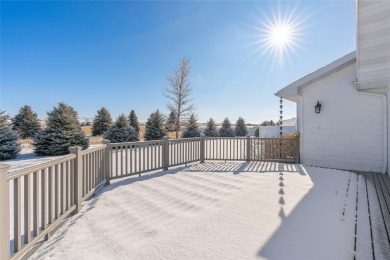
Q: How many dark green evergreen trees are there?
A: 12